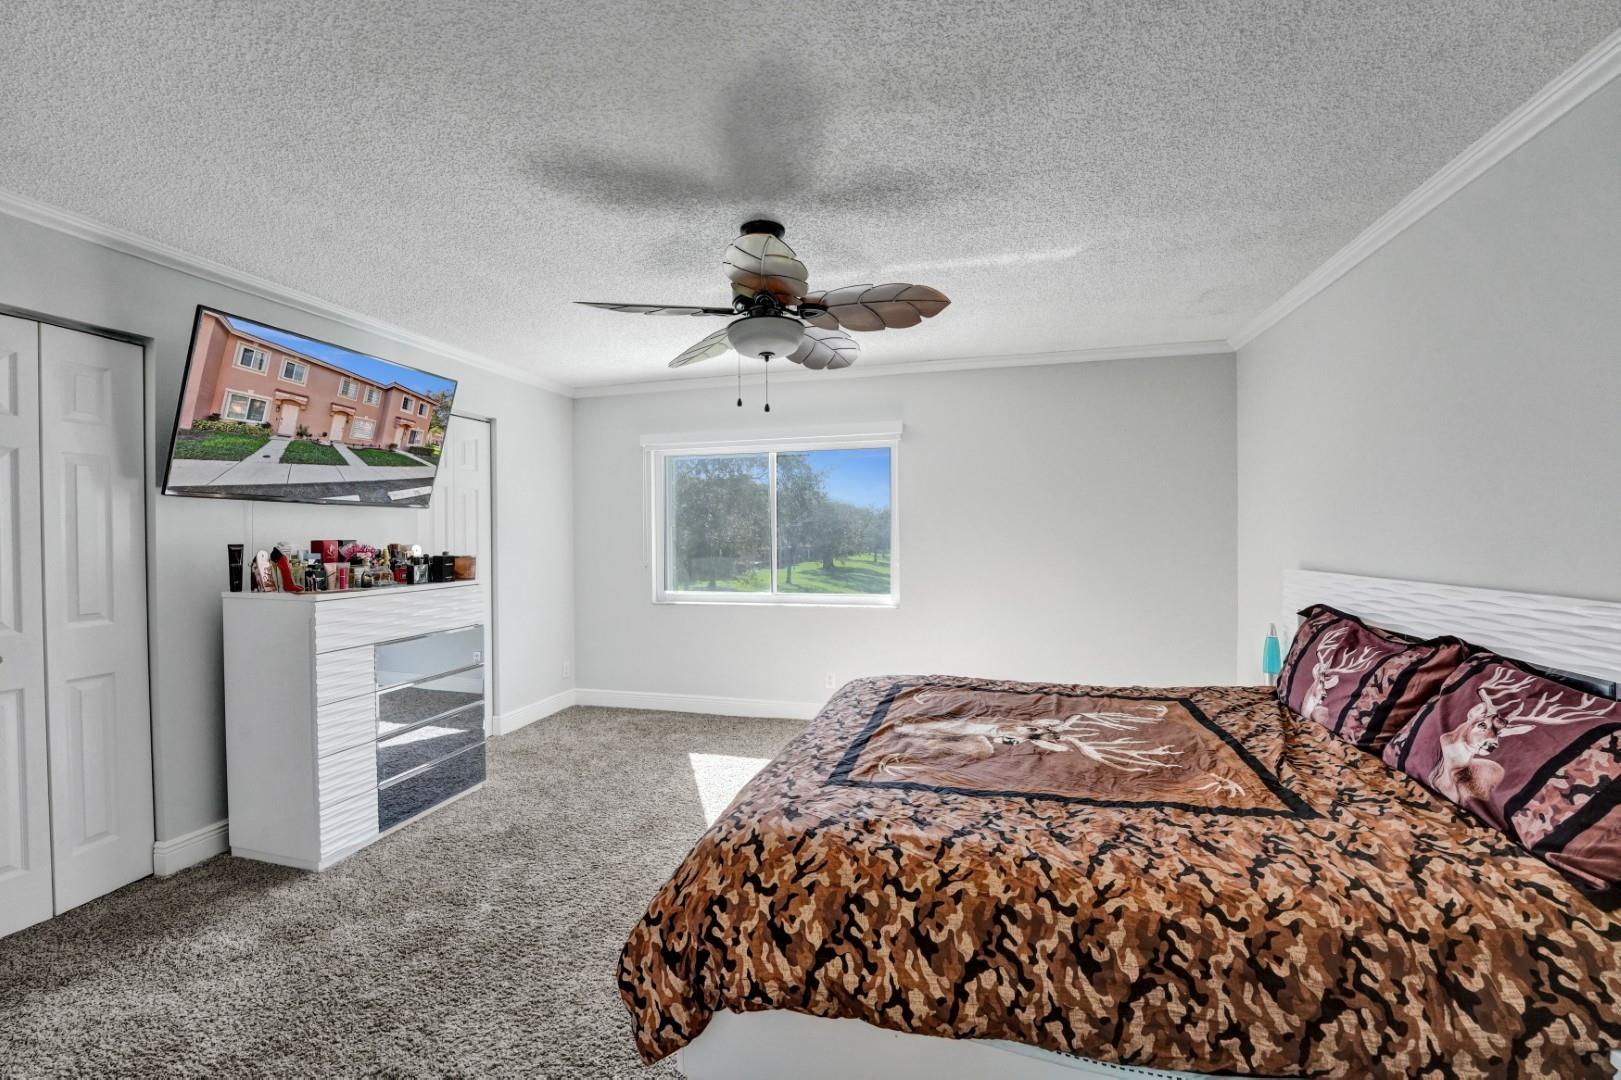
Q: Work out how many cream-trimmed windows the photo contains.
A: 9